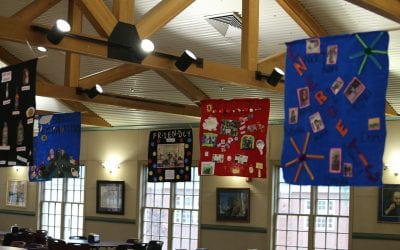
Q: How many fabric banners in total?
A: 5